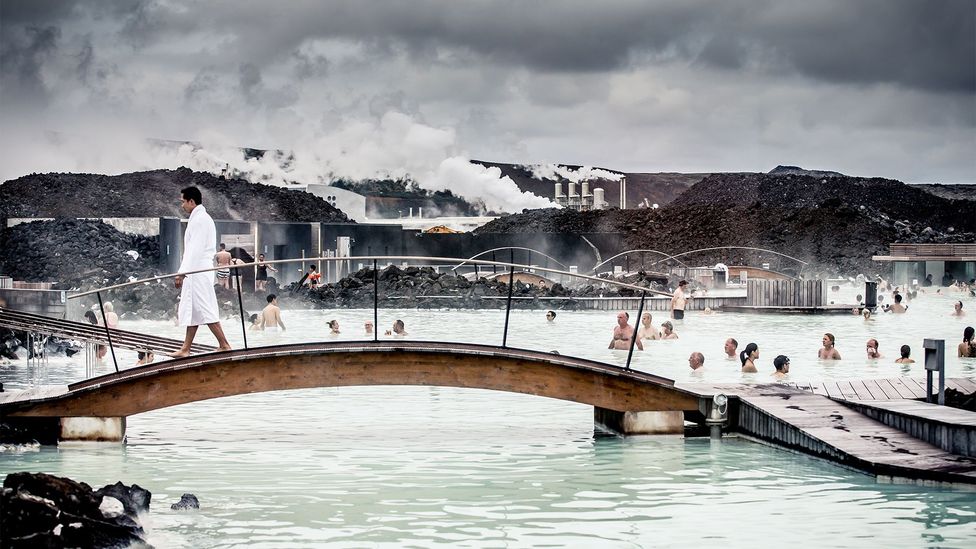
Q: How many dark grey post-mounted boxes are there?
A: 1